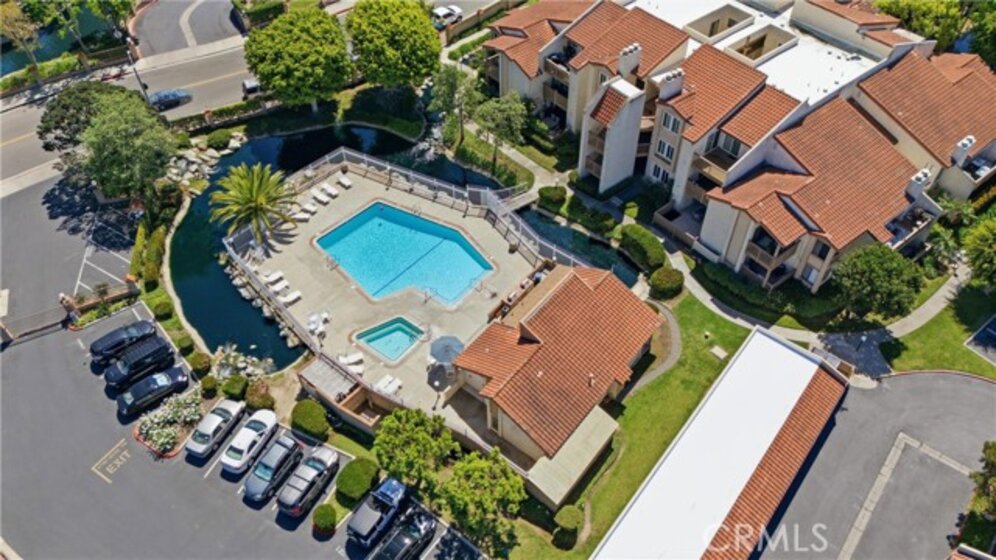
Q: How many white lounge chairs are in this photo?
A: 12